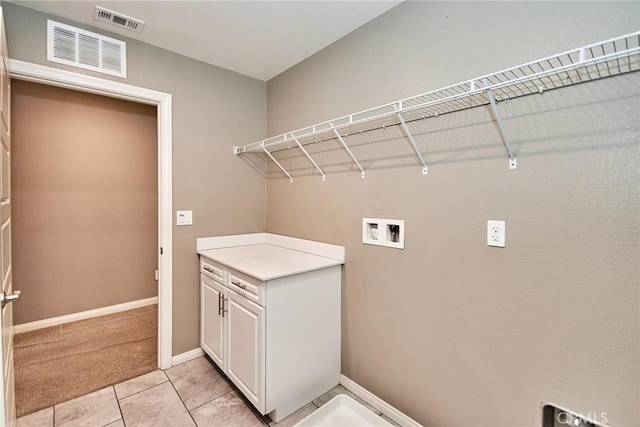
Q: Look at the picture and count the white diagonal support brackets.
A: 5